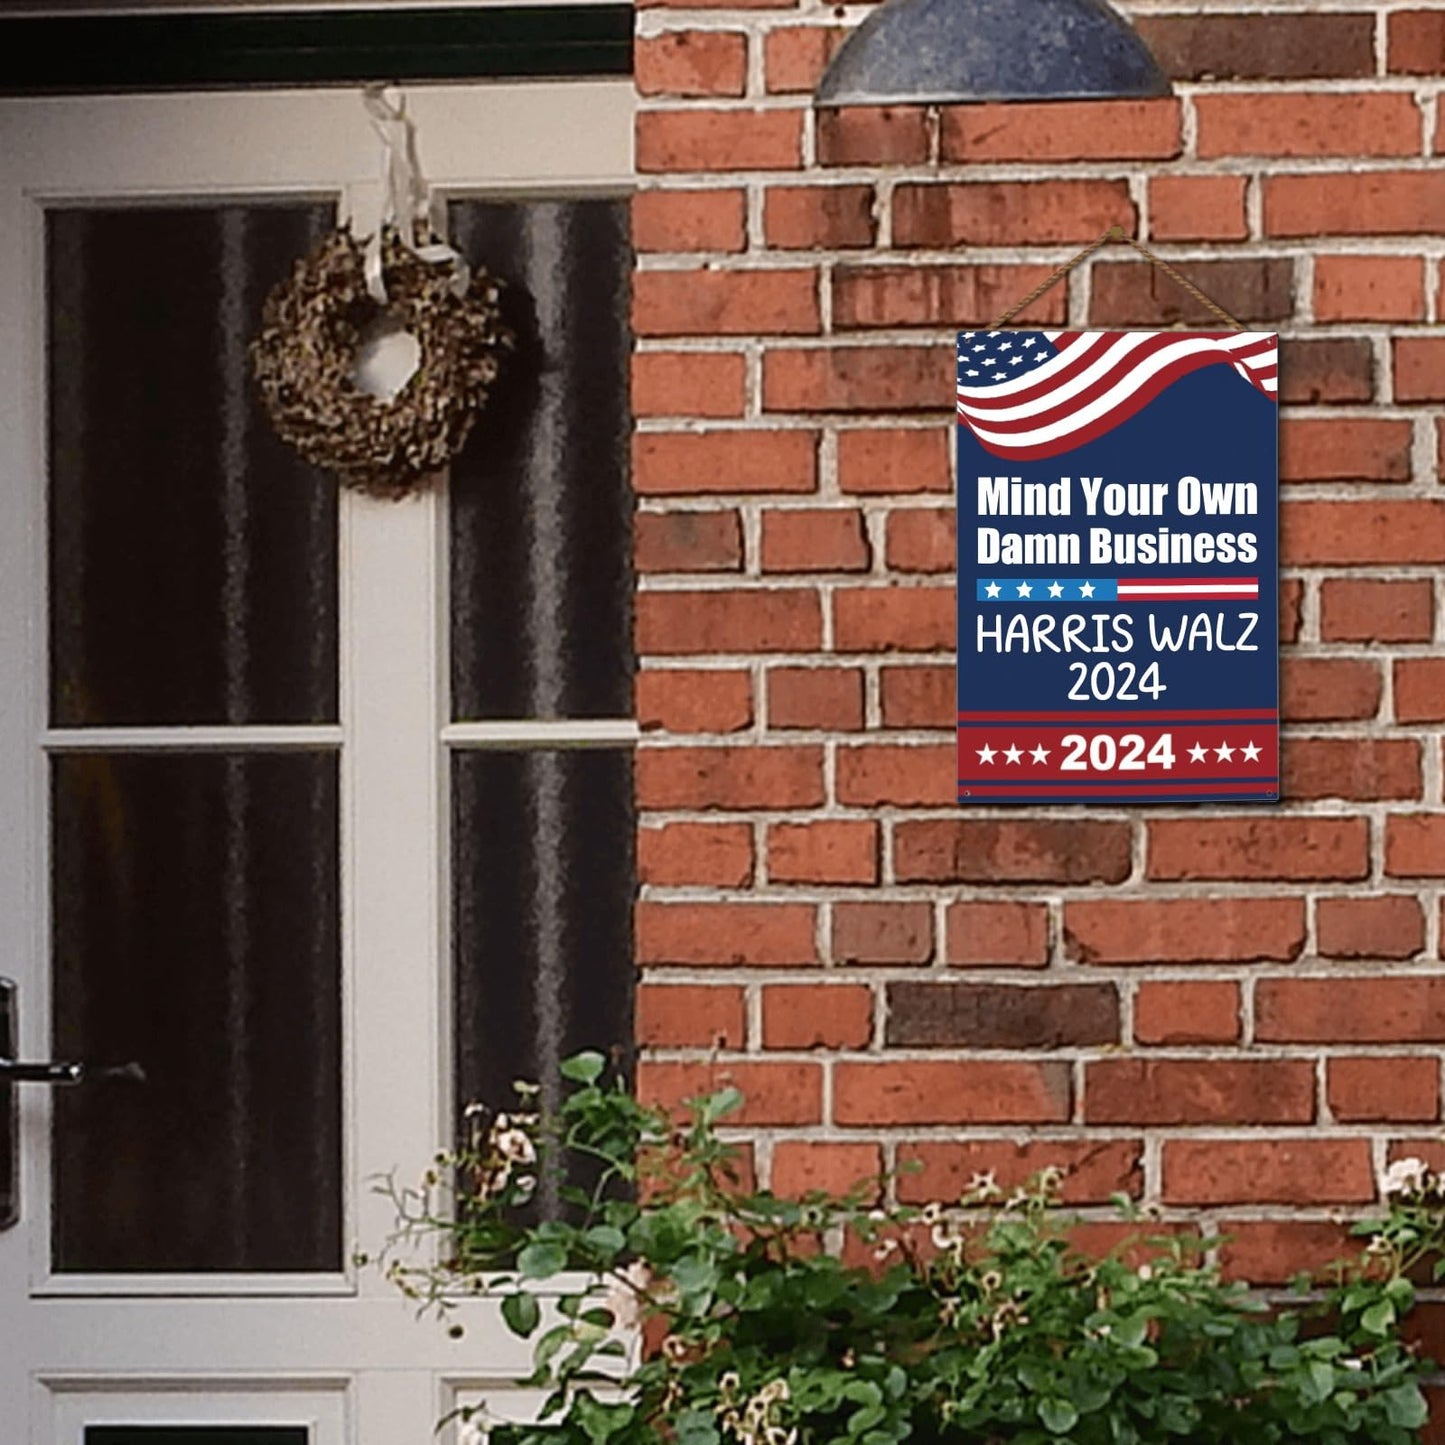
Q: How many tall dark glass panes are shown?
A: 4